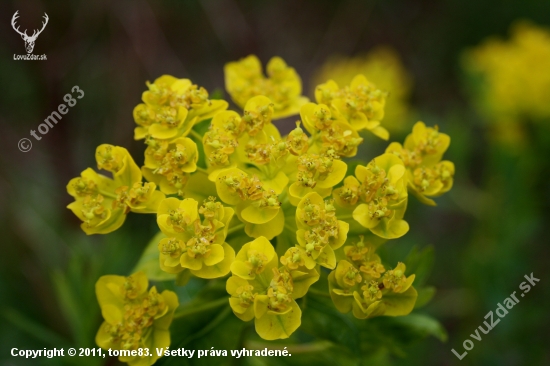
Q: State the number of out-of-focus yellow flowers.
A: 2